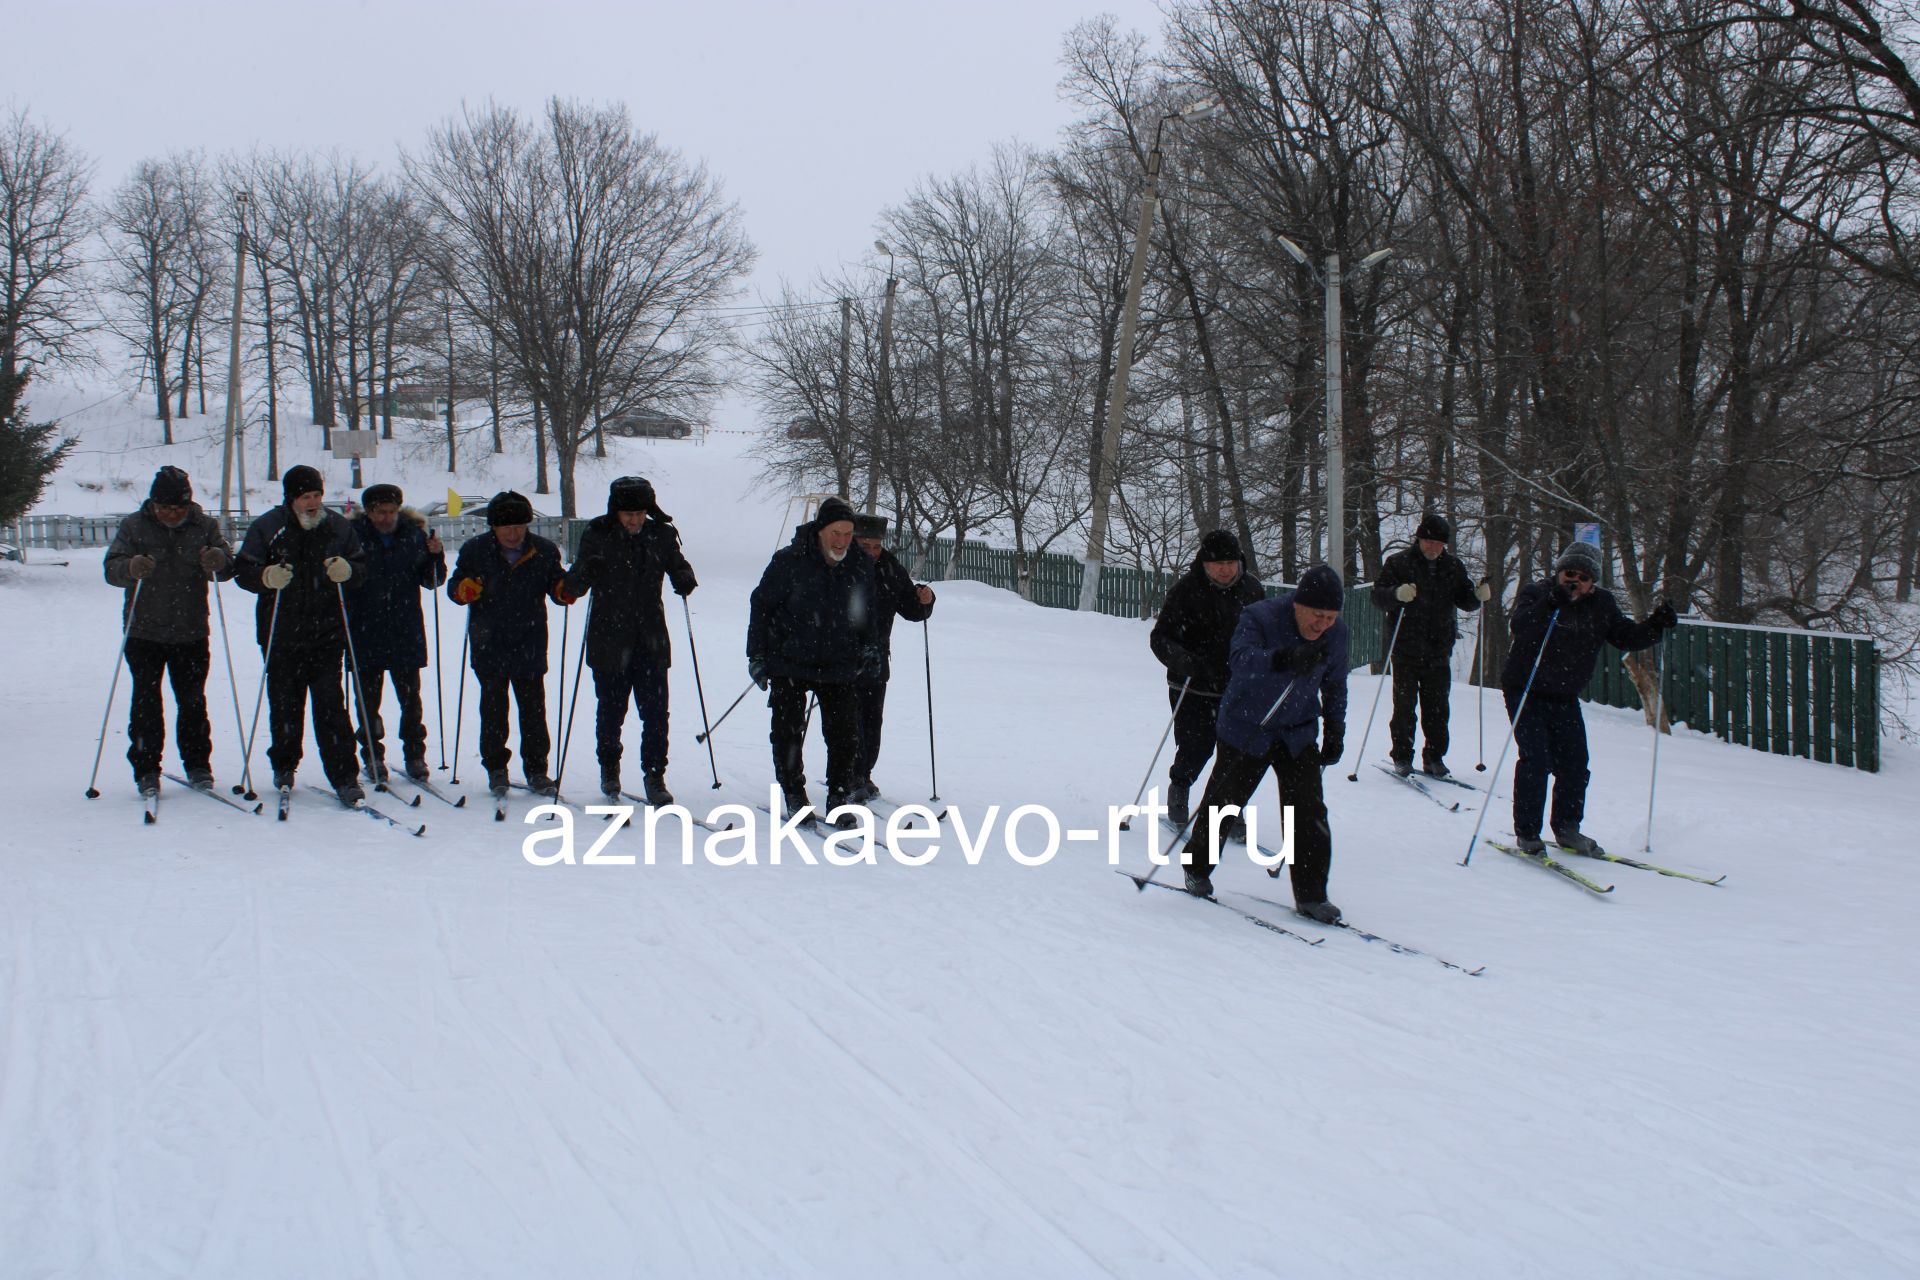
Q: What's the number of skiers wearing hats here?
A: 11